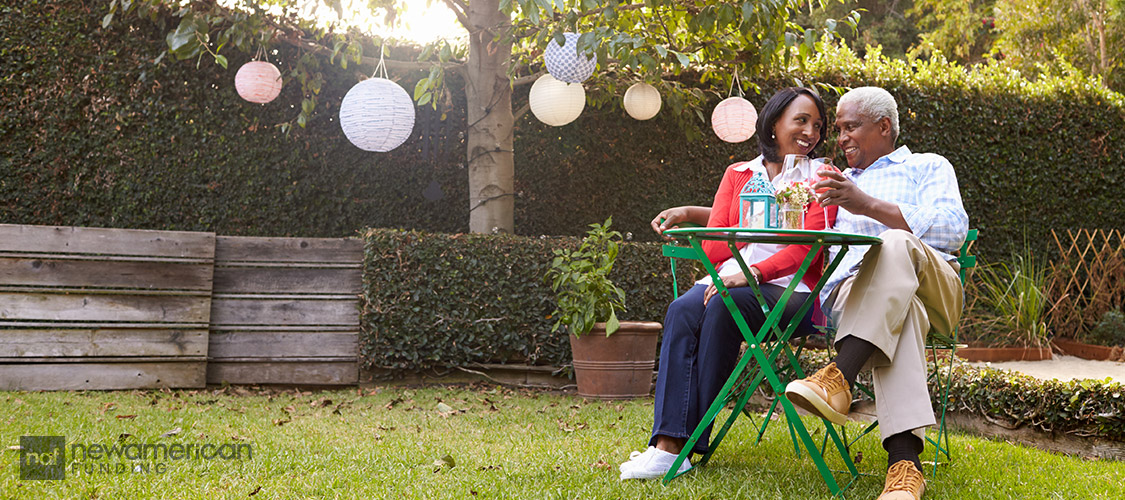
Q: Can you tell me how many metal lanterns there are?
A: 1